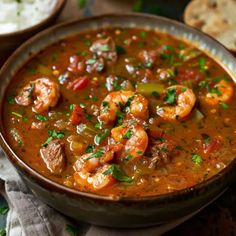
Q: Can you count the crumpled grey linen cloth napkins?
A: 1